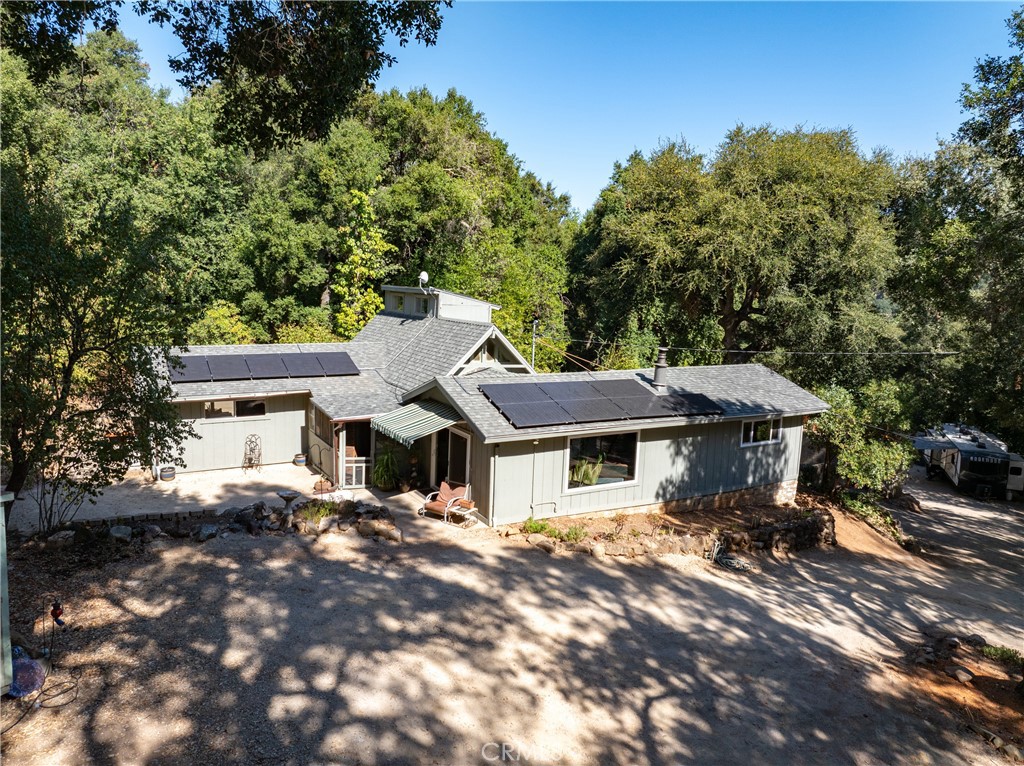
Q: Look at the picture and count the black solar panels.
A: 12